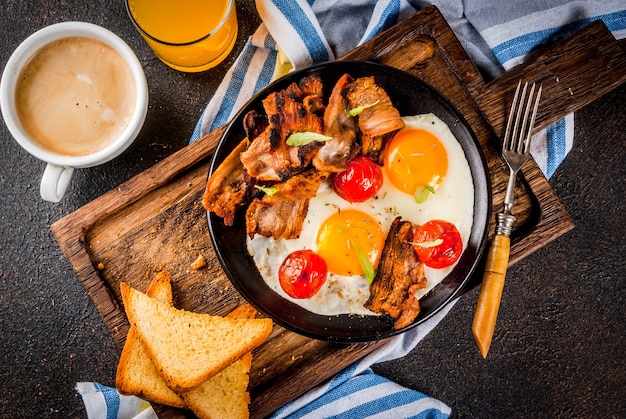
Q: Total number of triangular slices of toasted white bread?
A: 3